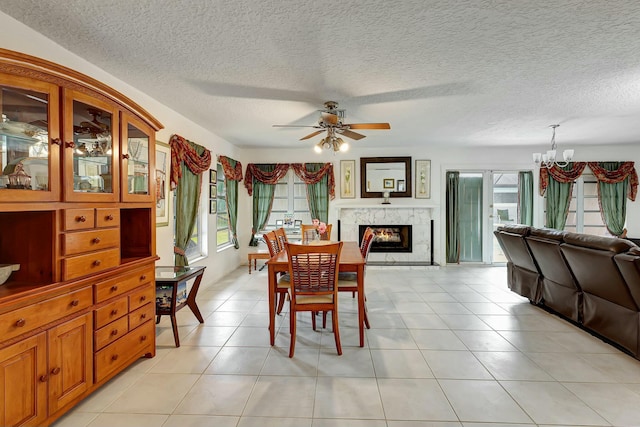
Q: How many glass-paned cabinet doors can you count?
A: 3